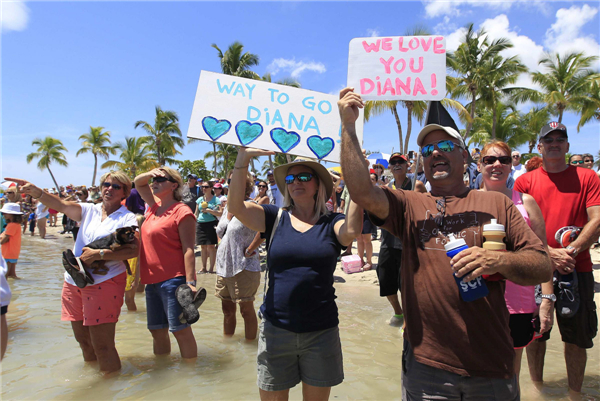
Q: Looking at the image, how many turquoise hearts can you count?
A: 4